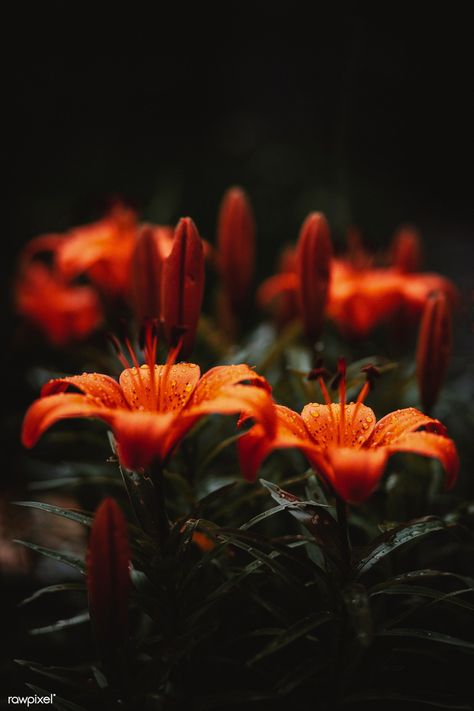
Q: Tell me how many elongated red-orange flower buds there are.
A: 7